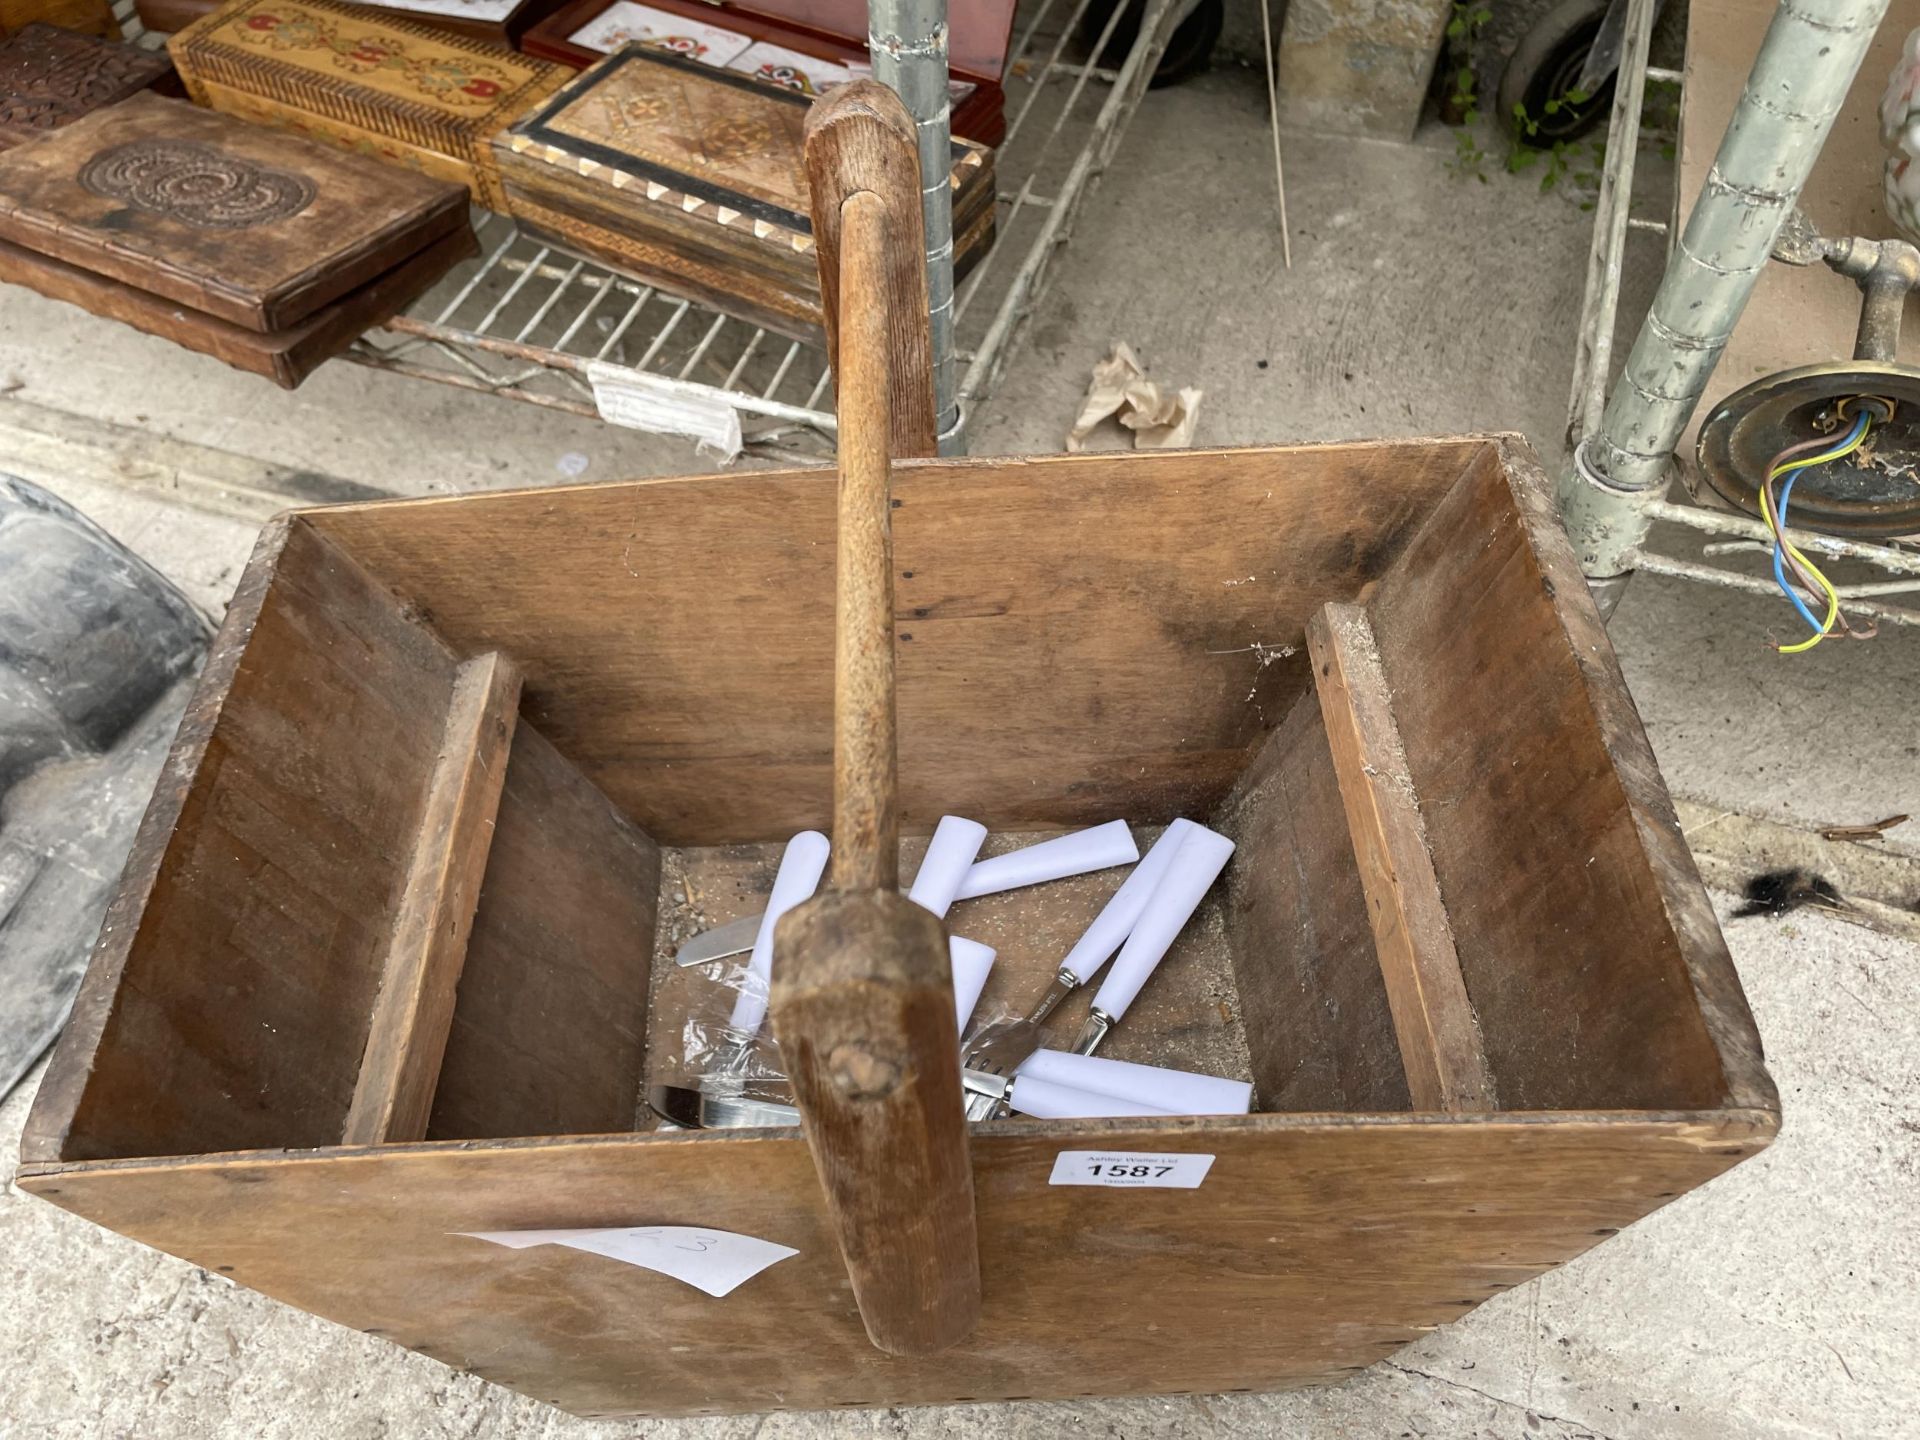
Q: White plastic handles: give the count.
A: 8